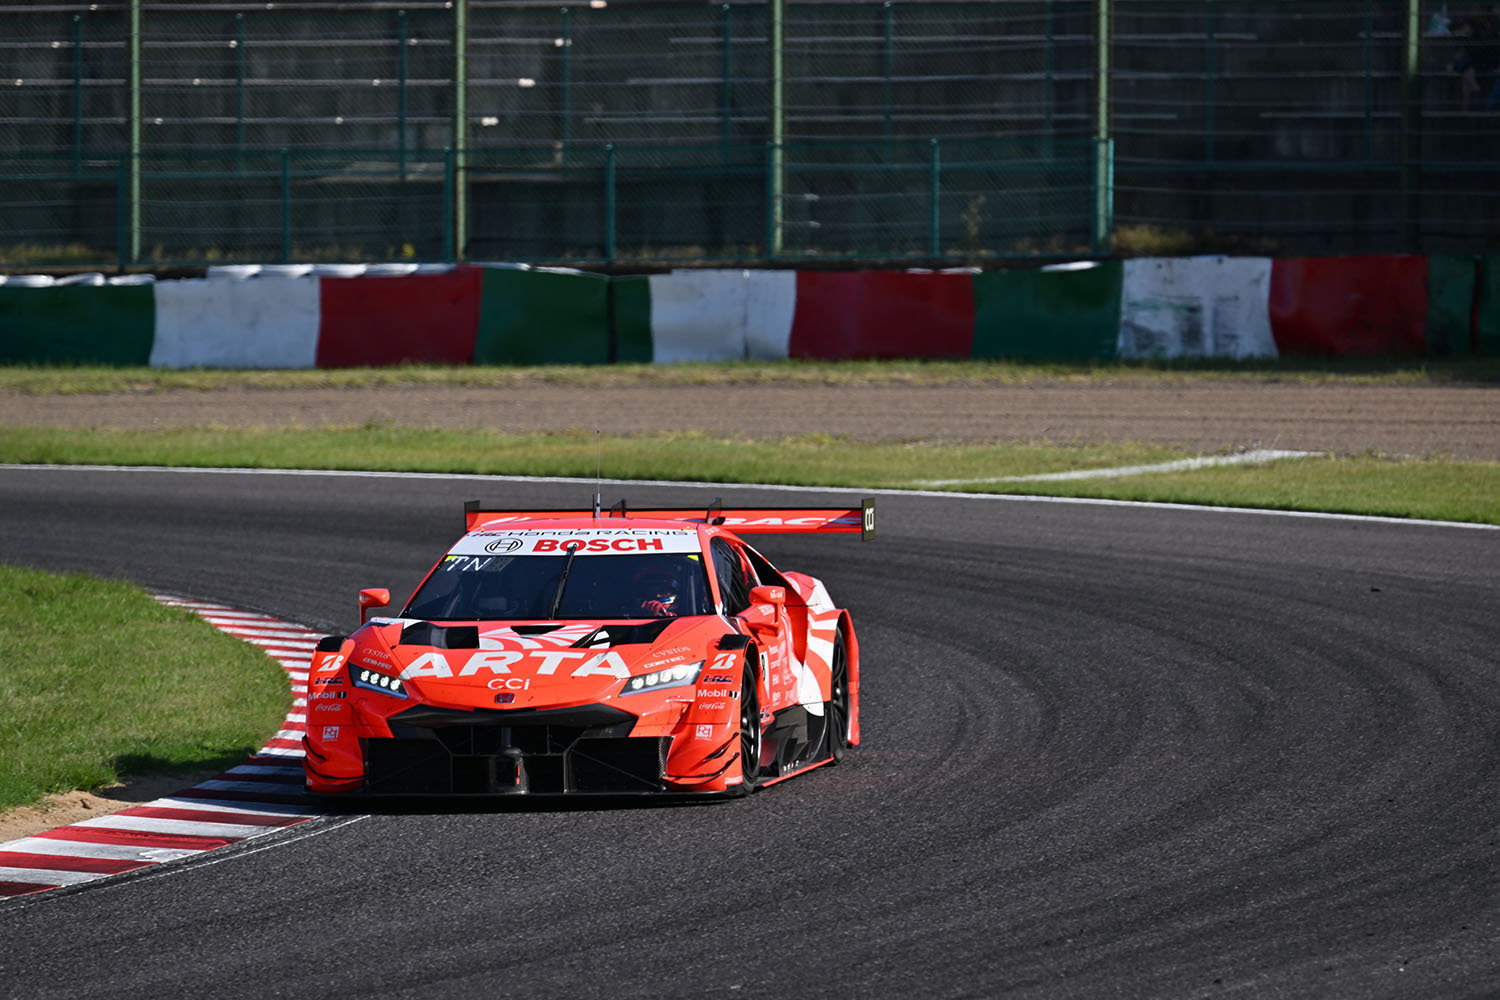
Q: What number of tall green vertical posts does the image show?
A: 5